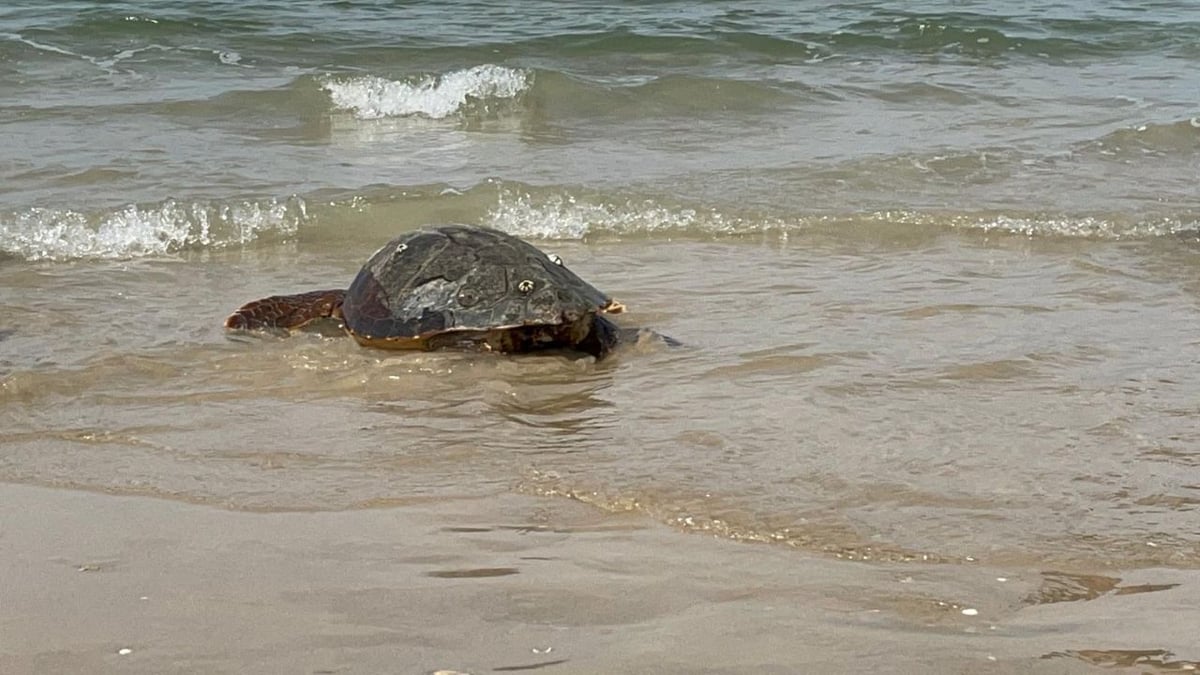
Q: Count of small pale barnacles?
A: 3